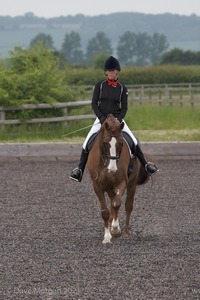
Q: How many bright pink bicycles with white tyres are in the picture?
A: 0